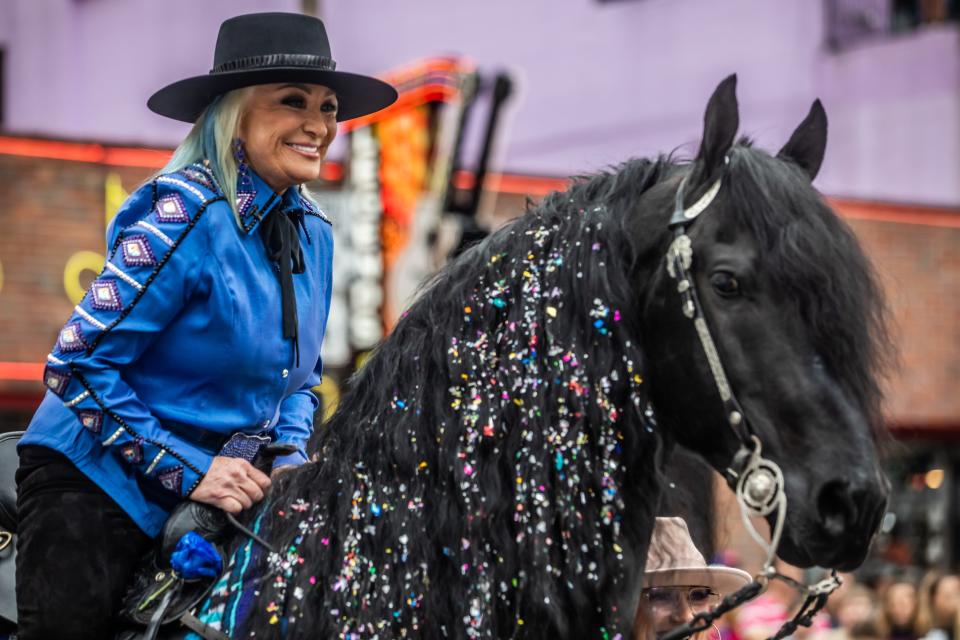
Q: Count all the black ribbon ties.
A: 1